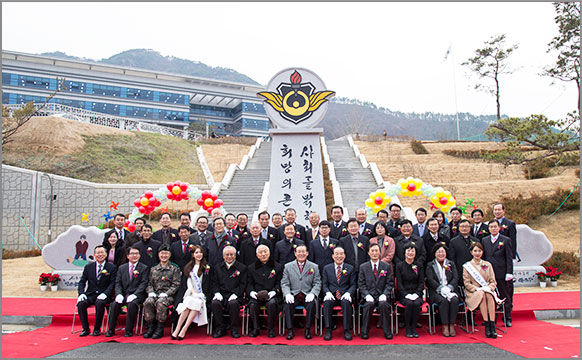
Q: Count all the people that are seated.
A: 12